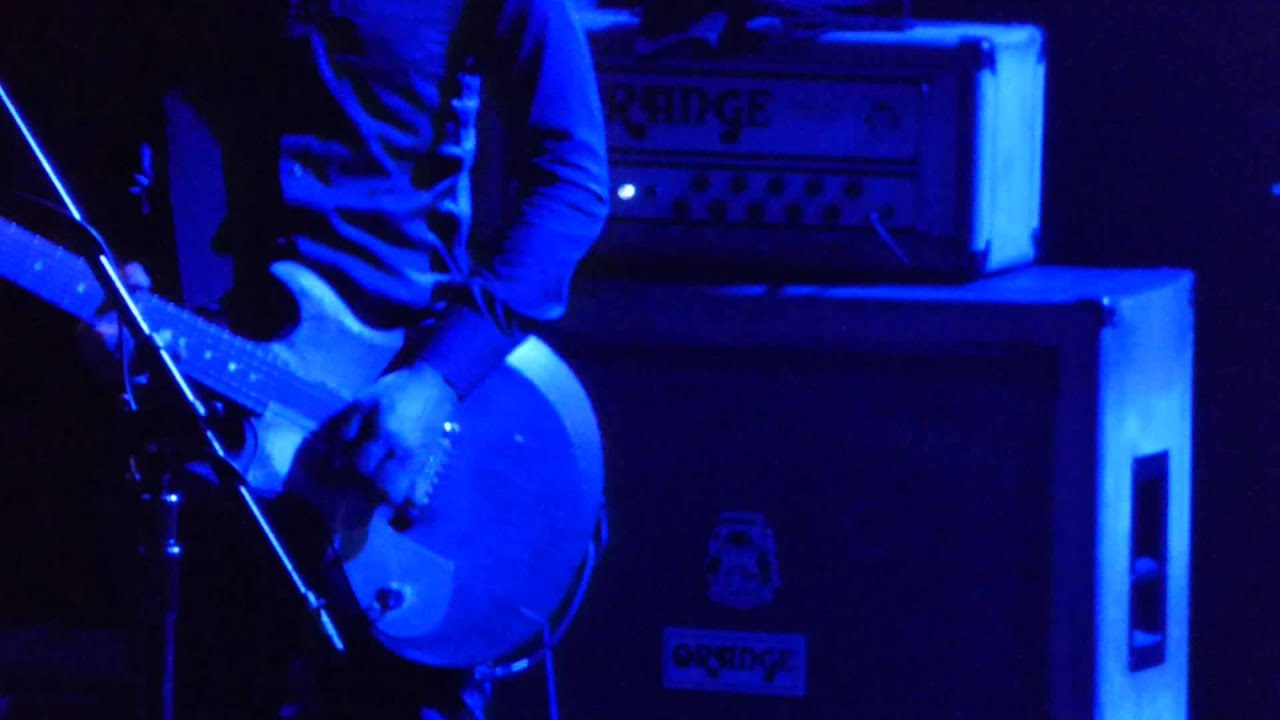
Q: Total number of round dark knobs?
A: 10